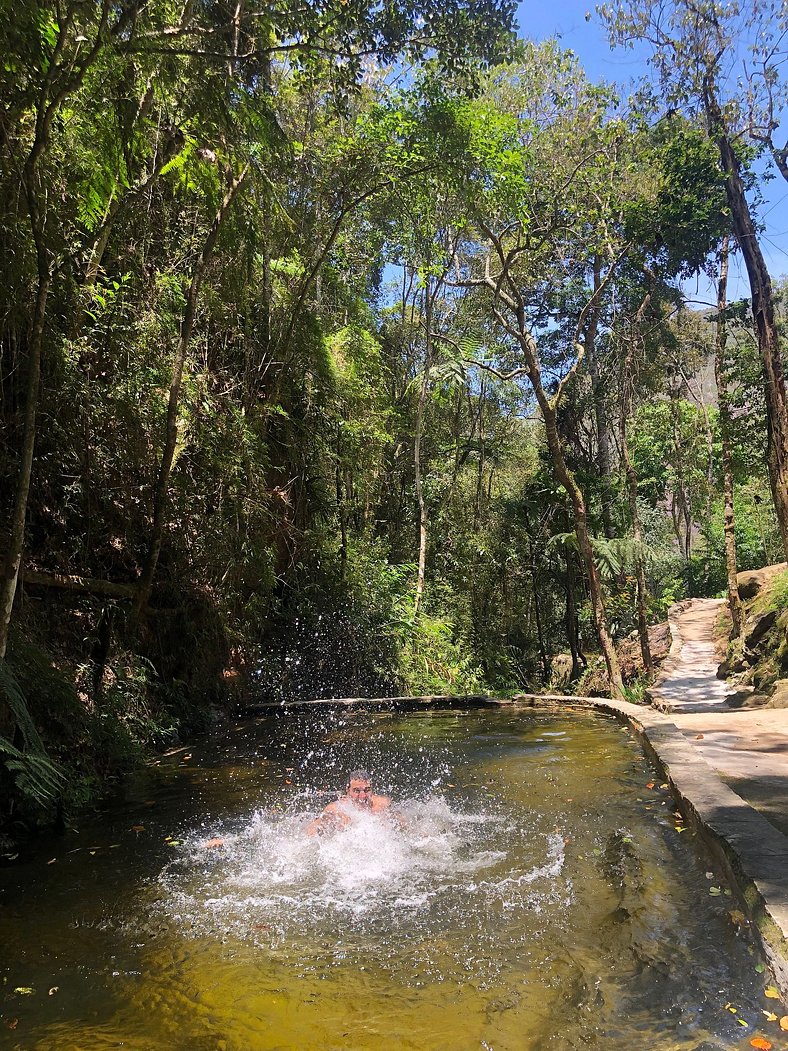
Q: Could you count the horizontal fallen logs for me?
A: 1